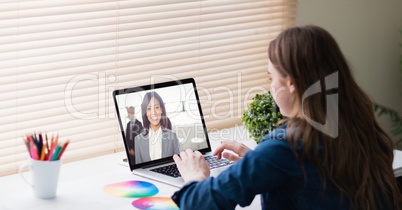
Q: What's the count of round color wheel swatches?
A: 2